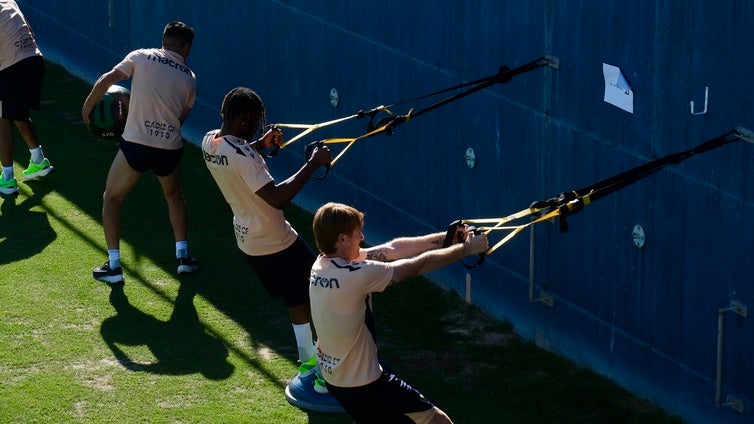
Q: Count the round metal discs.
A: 3